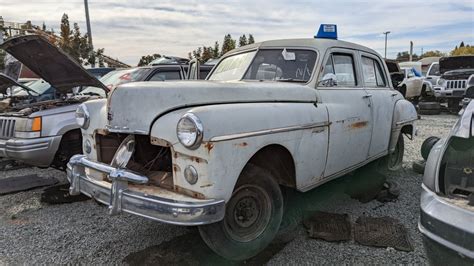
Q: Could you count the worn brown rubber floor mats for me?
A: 2